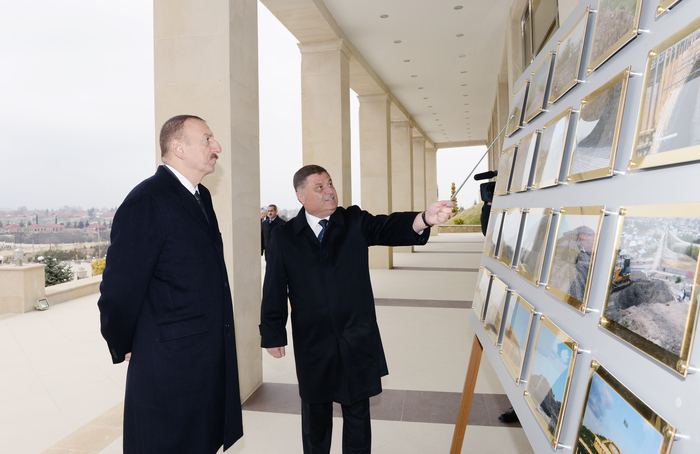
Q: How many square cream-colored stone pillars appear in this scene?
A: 6